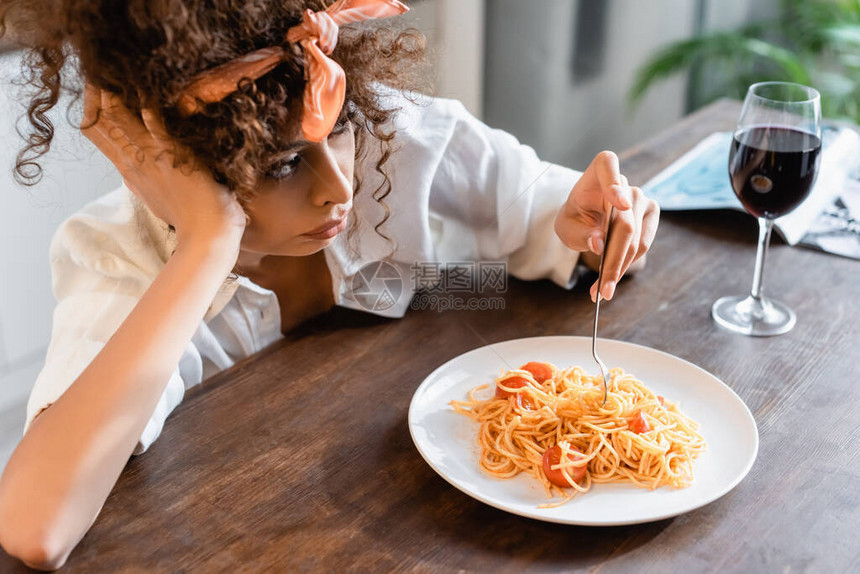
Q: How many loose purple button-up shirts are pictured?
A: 0